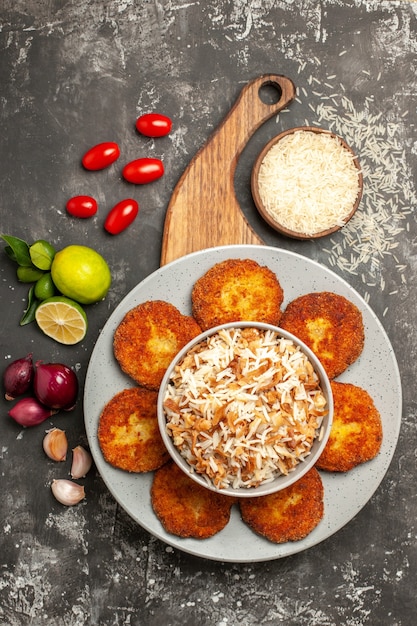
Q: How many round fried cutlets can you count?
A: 7